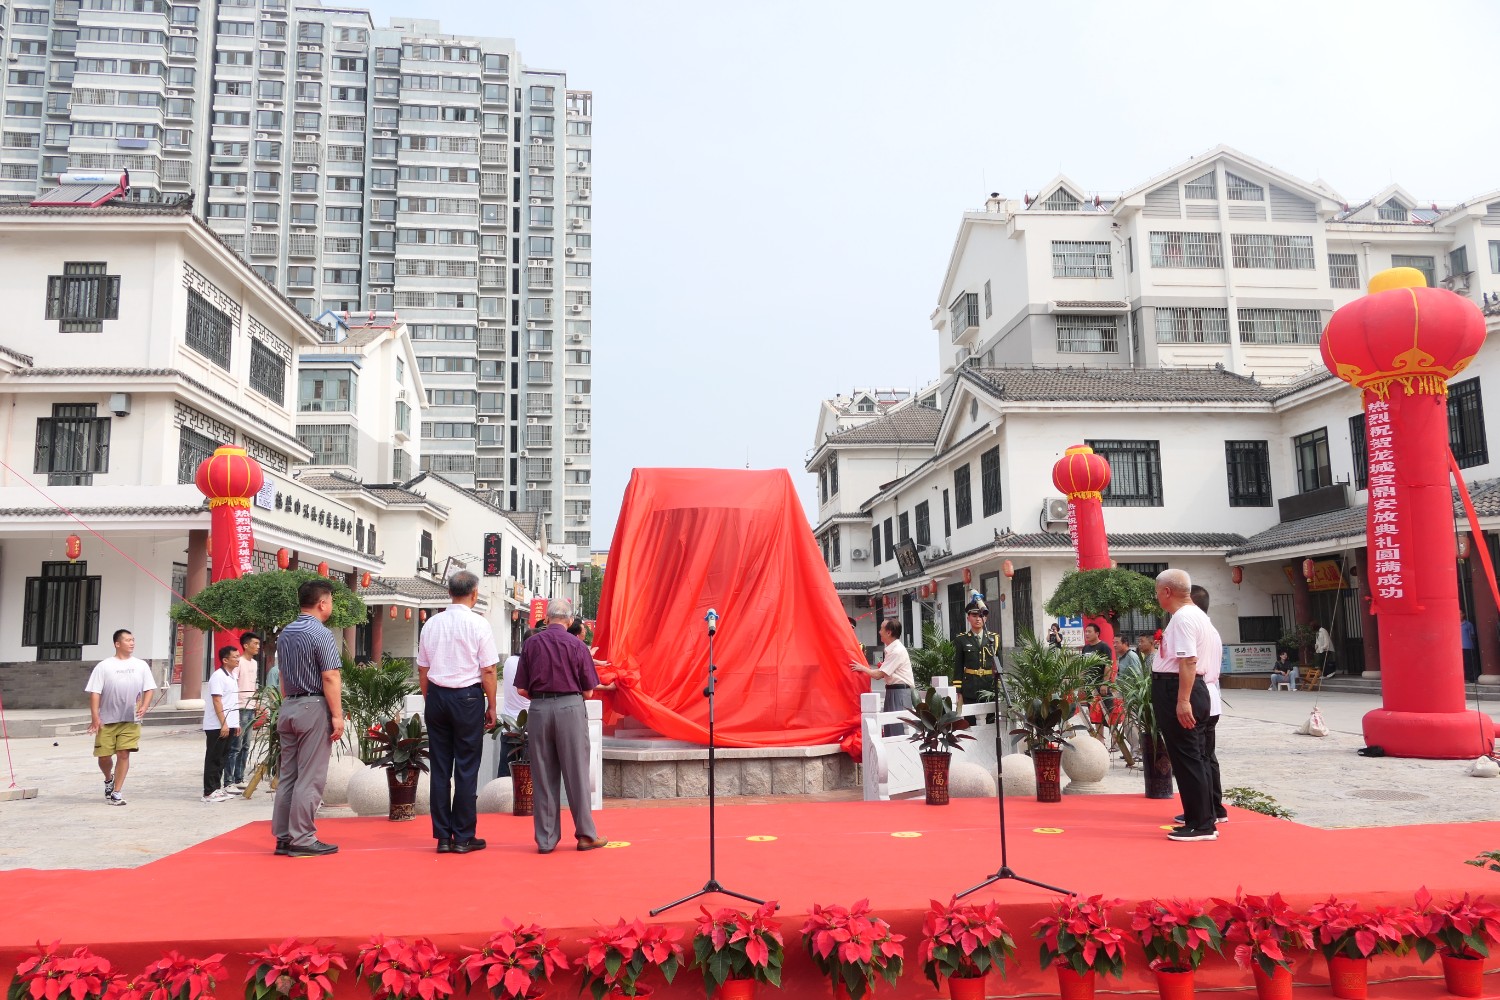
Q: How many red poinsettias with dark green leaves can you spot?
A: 14